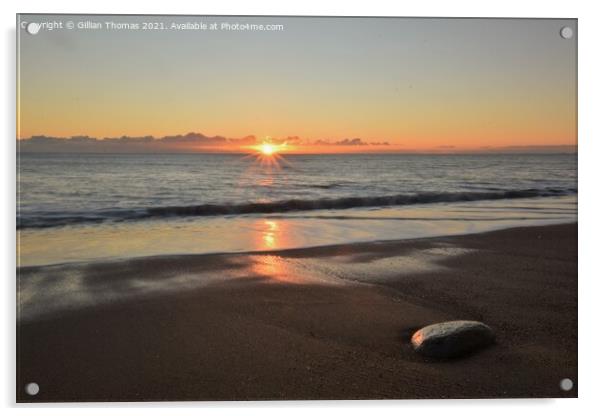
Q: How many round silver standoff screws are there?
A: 4